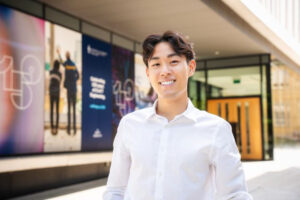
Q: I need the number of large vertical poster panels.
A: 5